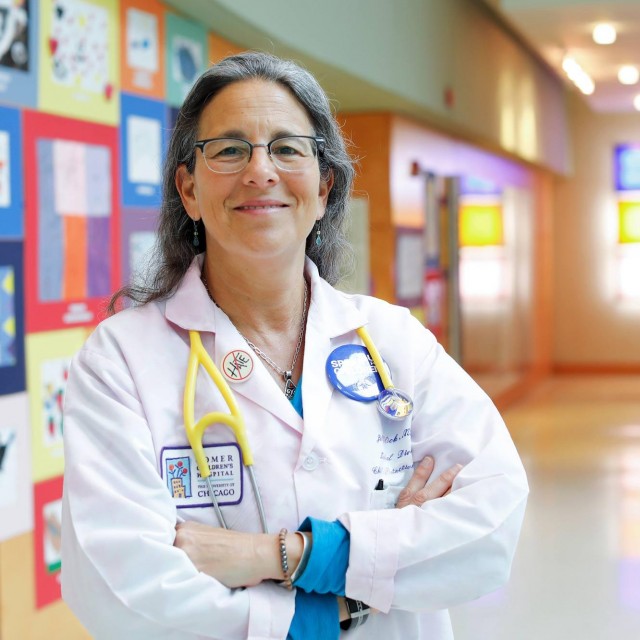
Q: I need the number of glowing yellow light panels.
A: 2